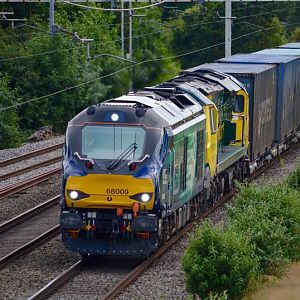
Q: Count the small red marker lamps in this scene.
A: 2